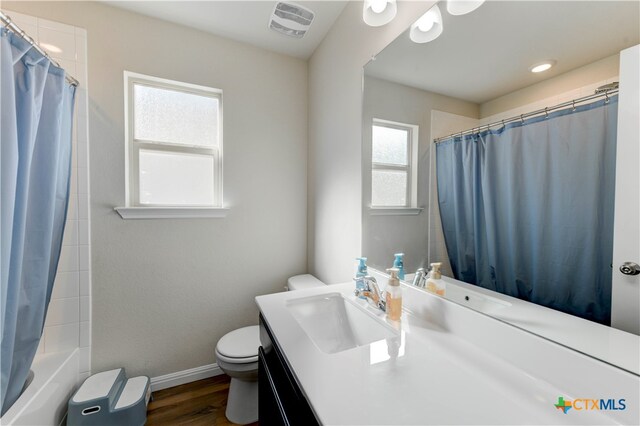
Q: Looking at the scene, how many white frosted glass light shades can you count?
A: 3